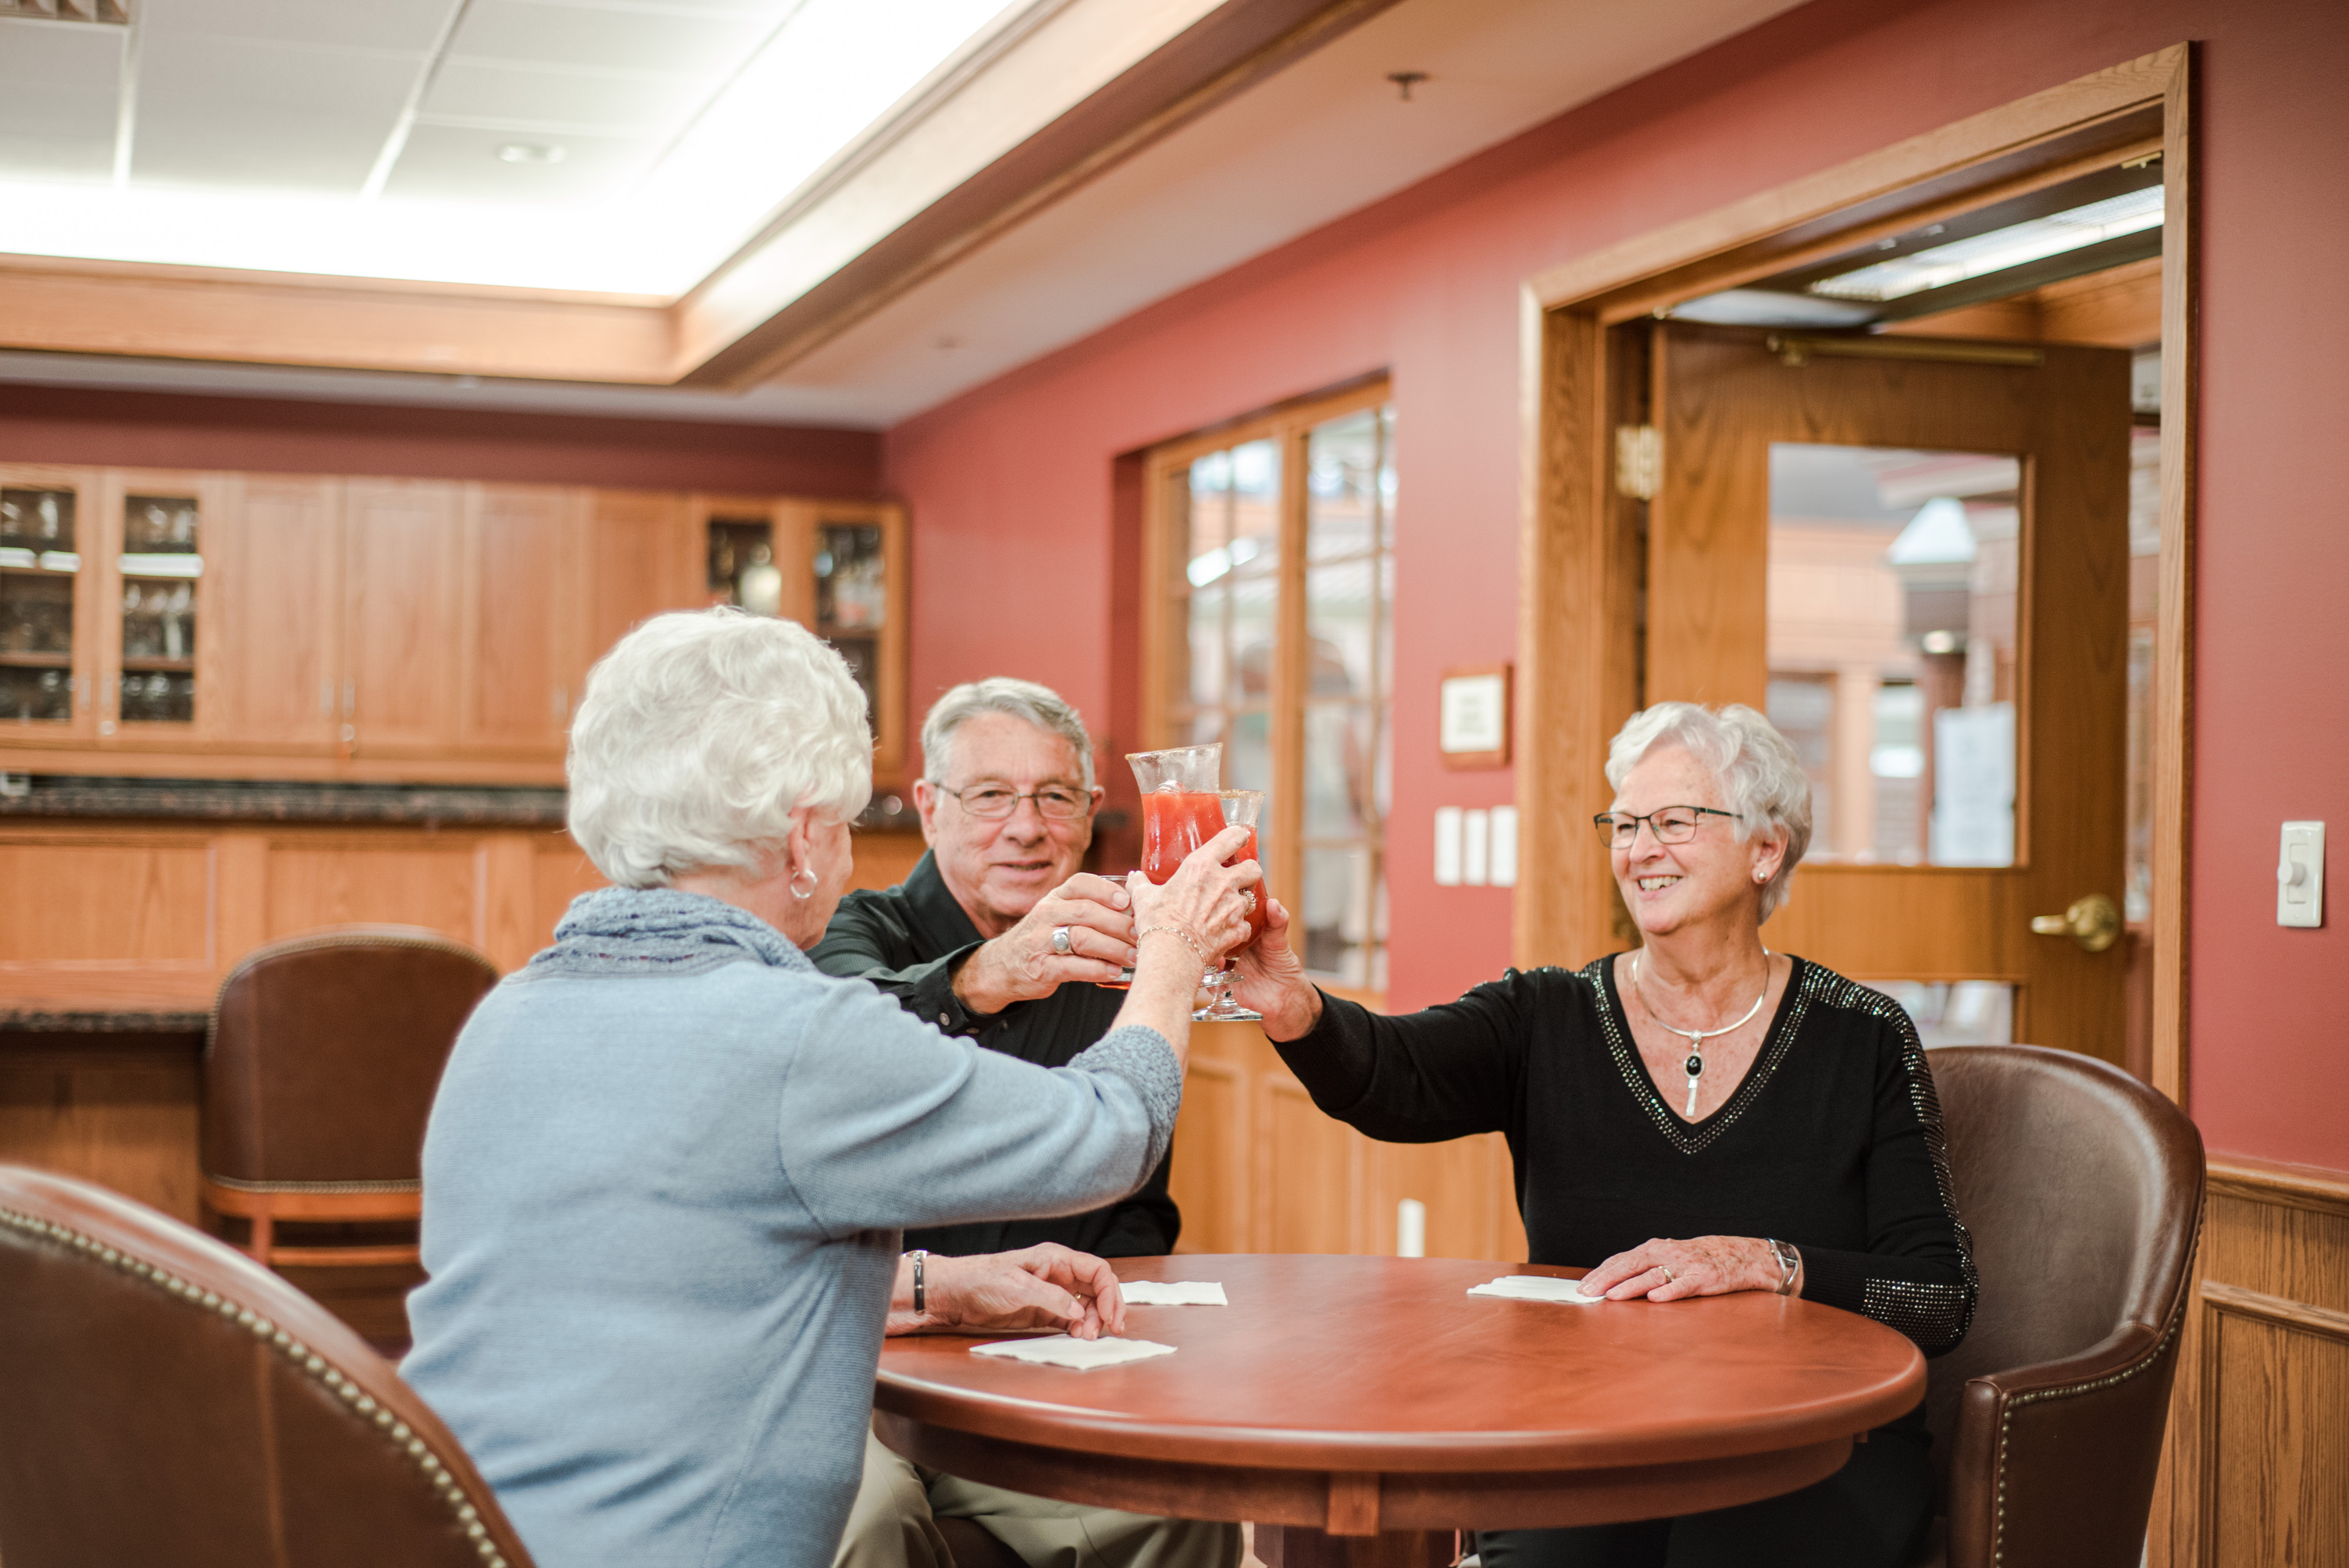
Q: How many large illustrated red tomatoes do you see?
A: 0